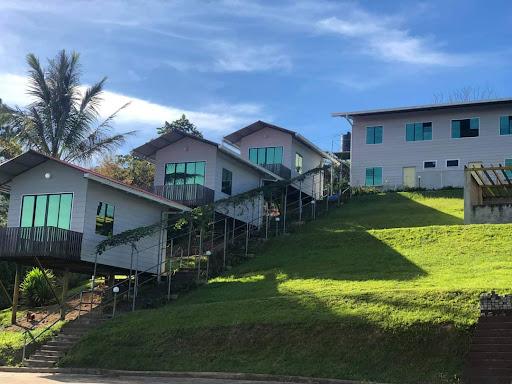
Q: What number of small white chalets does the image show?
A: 3